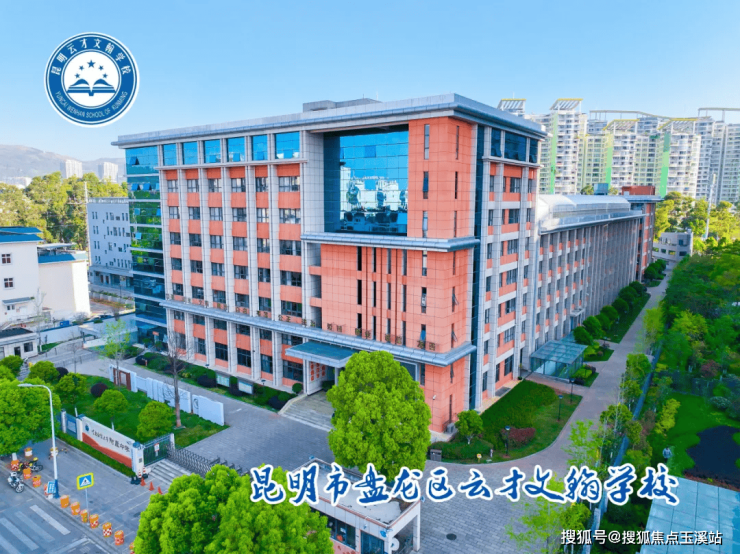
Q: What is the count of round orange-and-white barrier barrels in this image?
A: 13